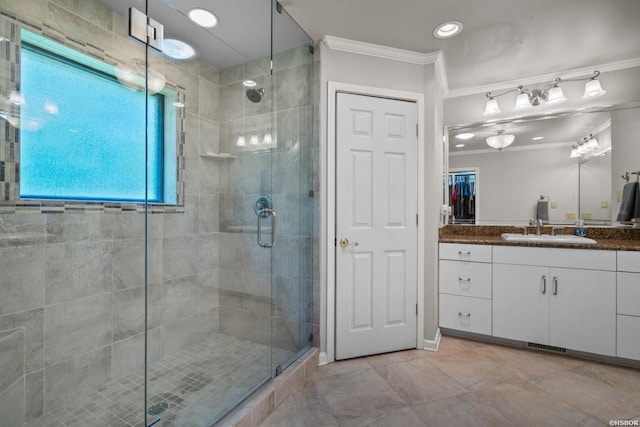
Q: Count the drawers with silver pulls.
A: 3